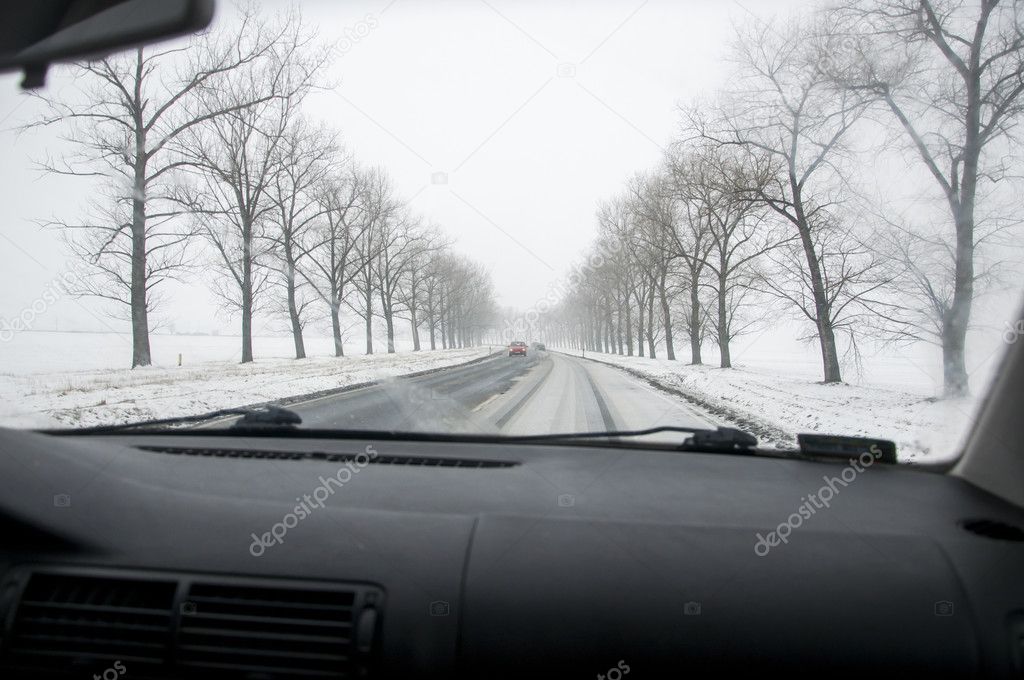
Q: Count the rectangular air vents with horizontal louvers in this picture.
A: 2